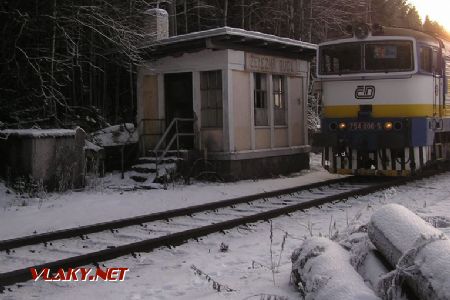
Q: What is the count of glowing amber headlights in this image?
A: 2